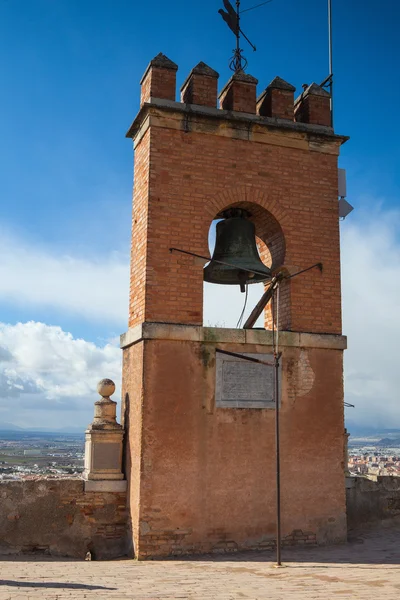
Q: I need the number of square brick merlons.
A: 5